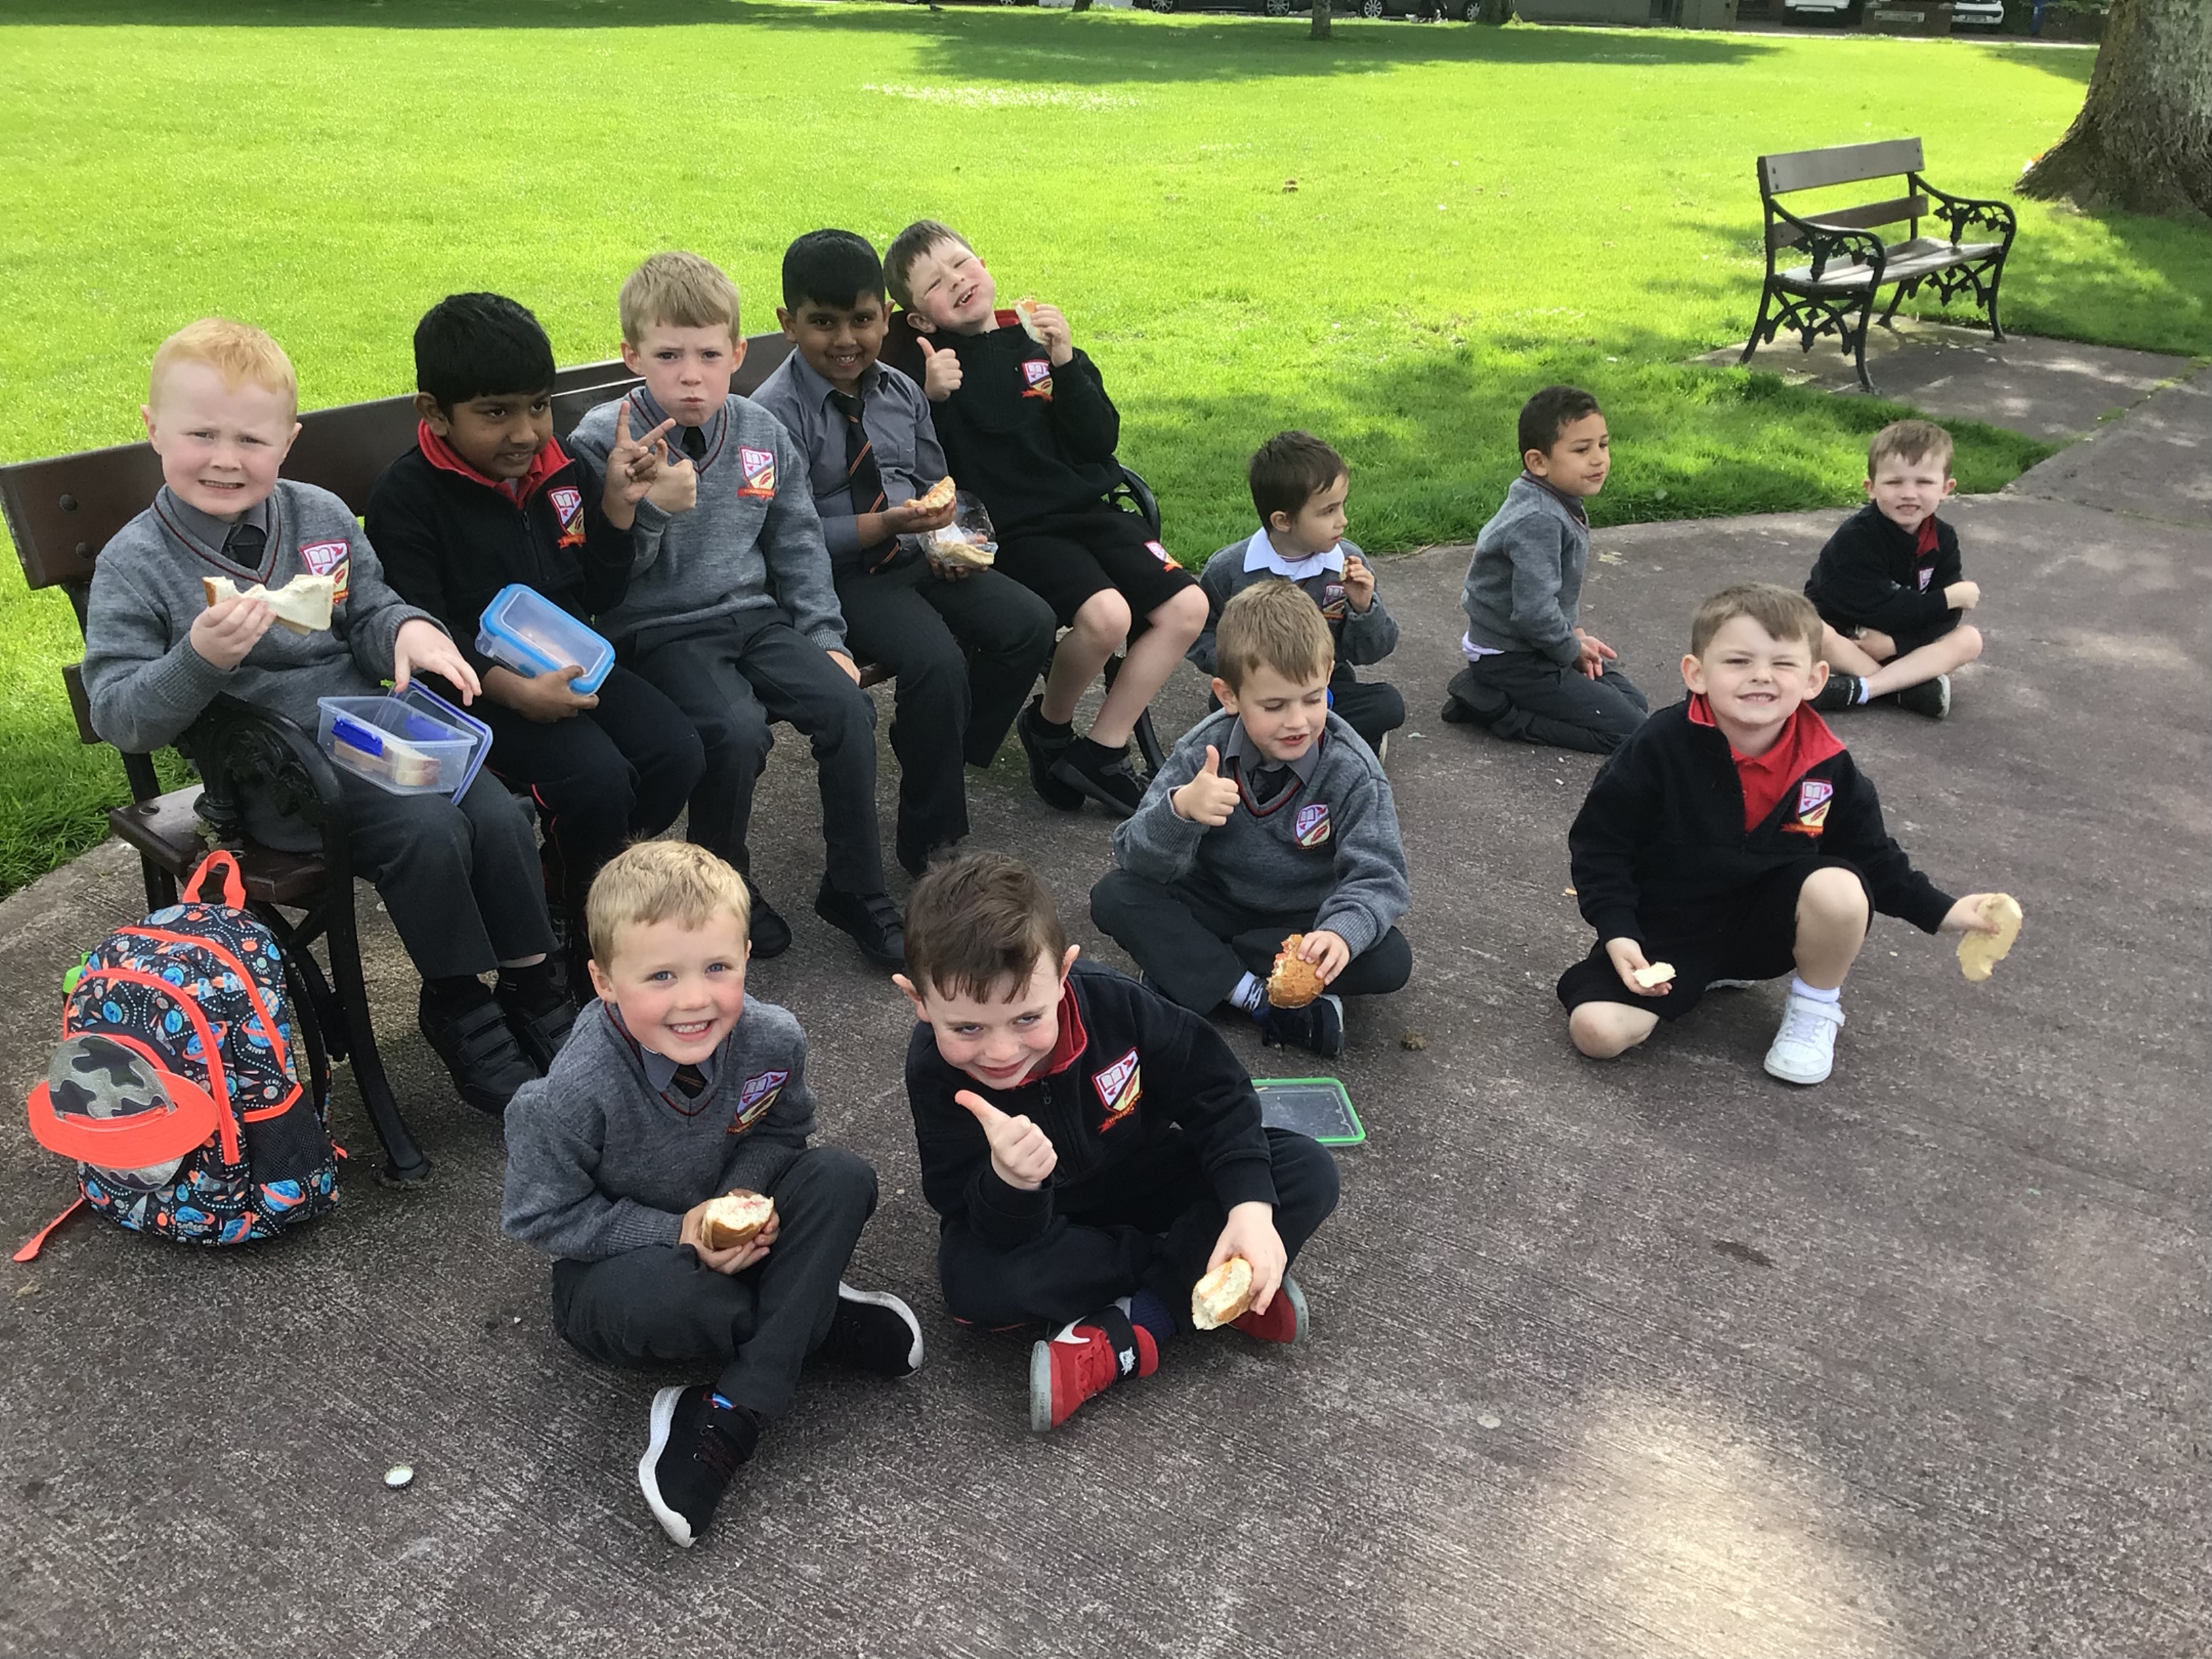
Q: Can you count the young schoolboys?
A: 12